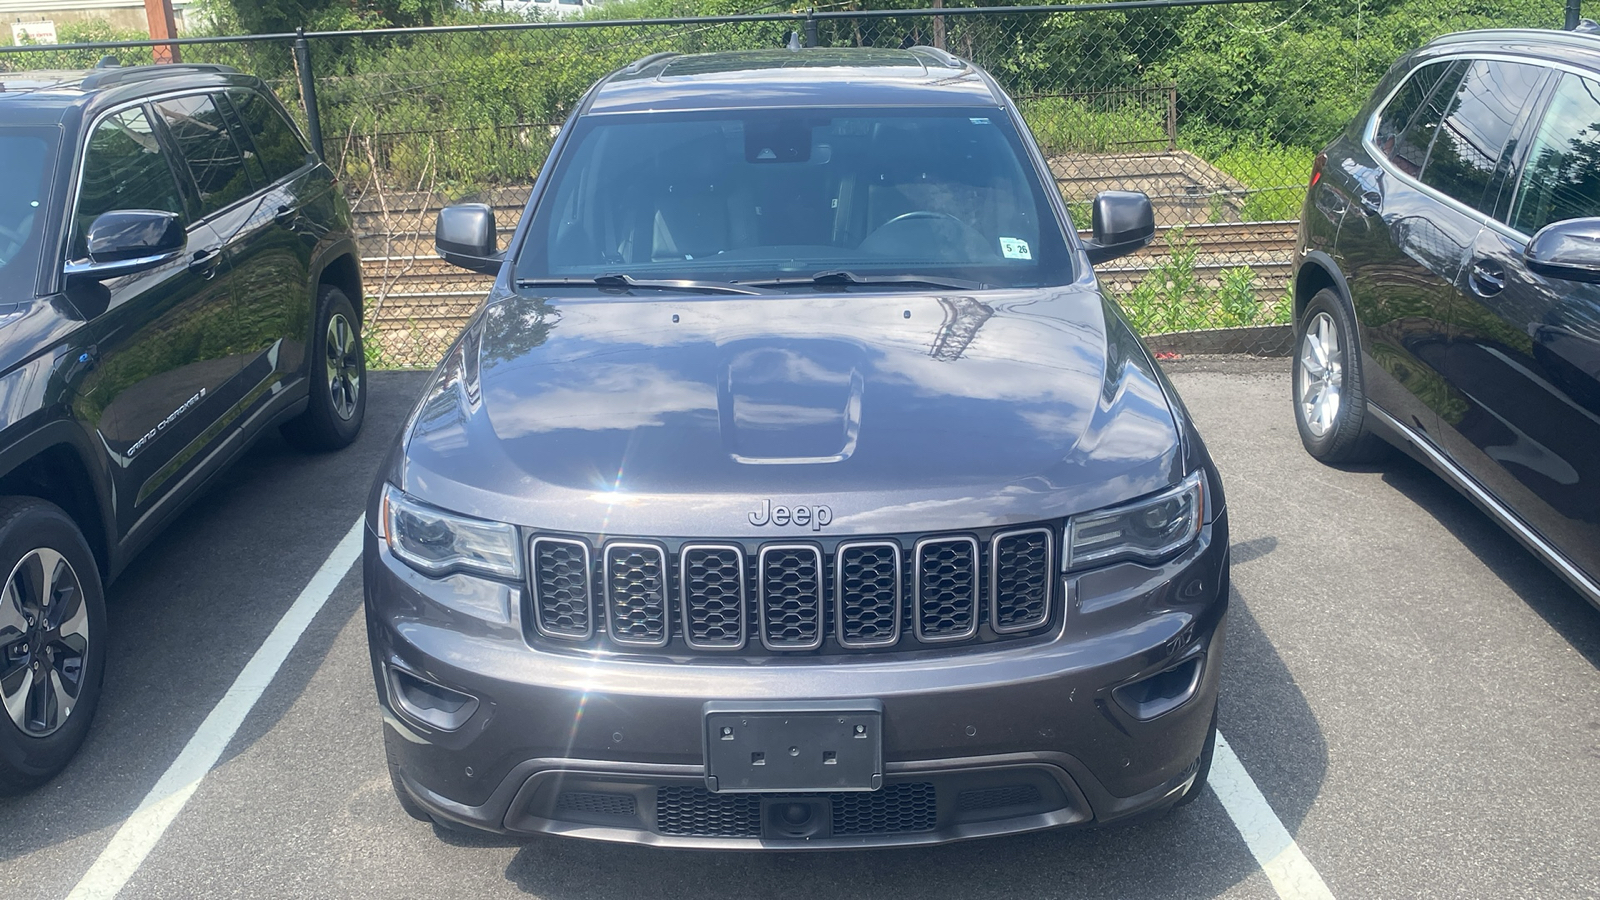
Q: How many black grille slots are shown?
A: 7